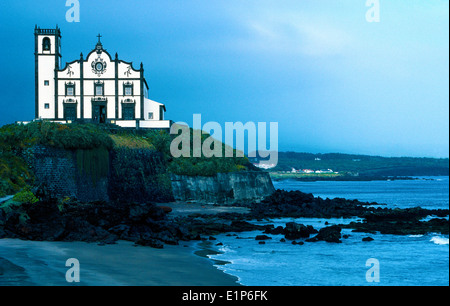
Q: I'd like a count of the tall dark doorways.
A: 3